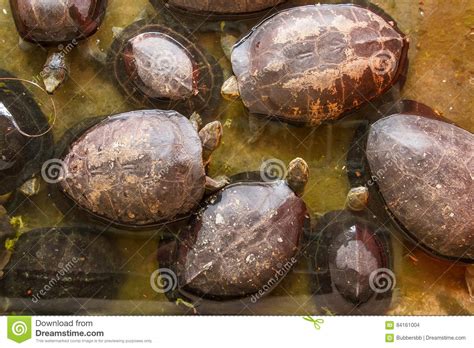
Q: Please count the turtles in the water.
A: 10